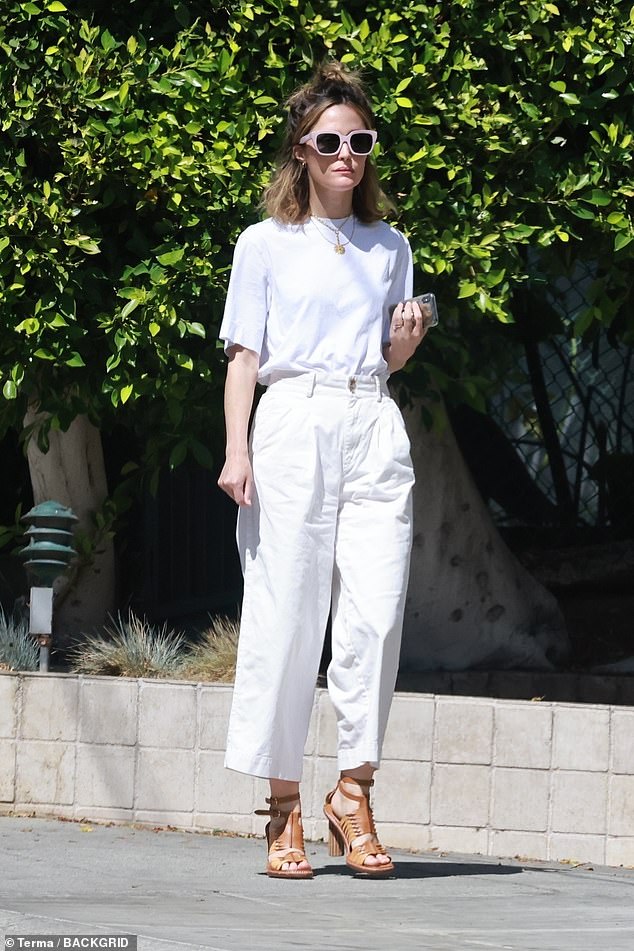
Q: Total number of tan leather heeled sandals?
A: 2